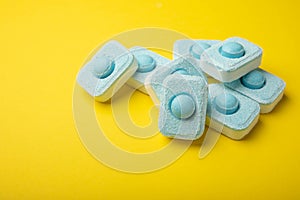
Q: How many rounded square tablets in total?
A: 8